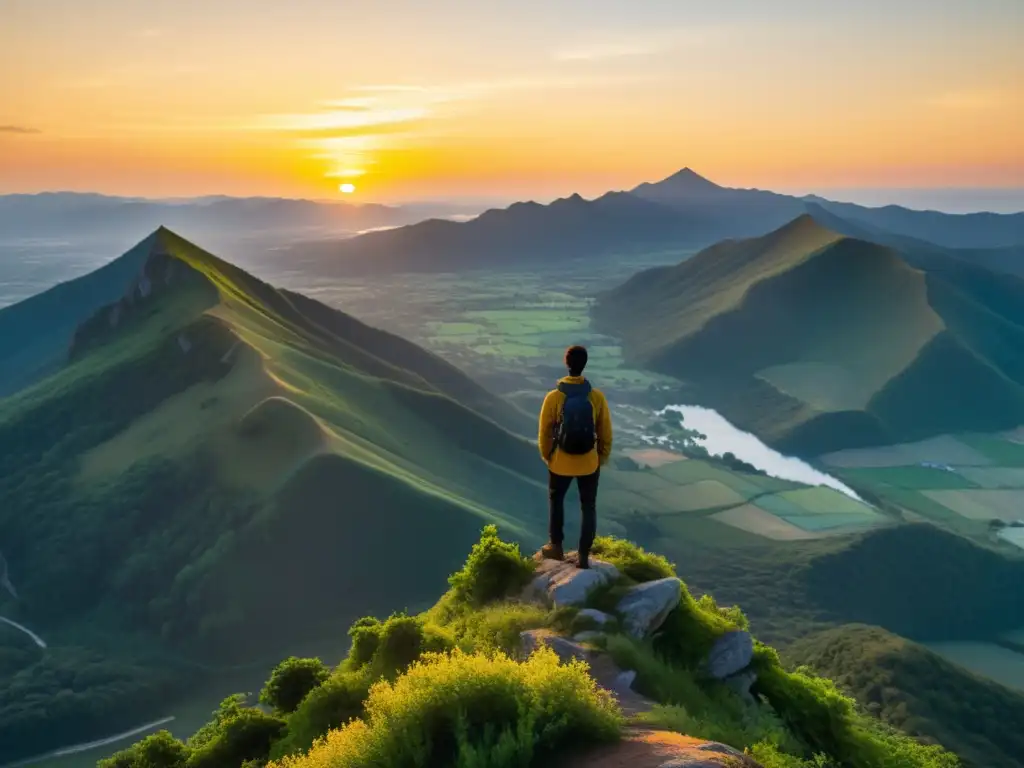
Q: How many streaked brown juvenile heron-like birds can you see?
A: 0